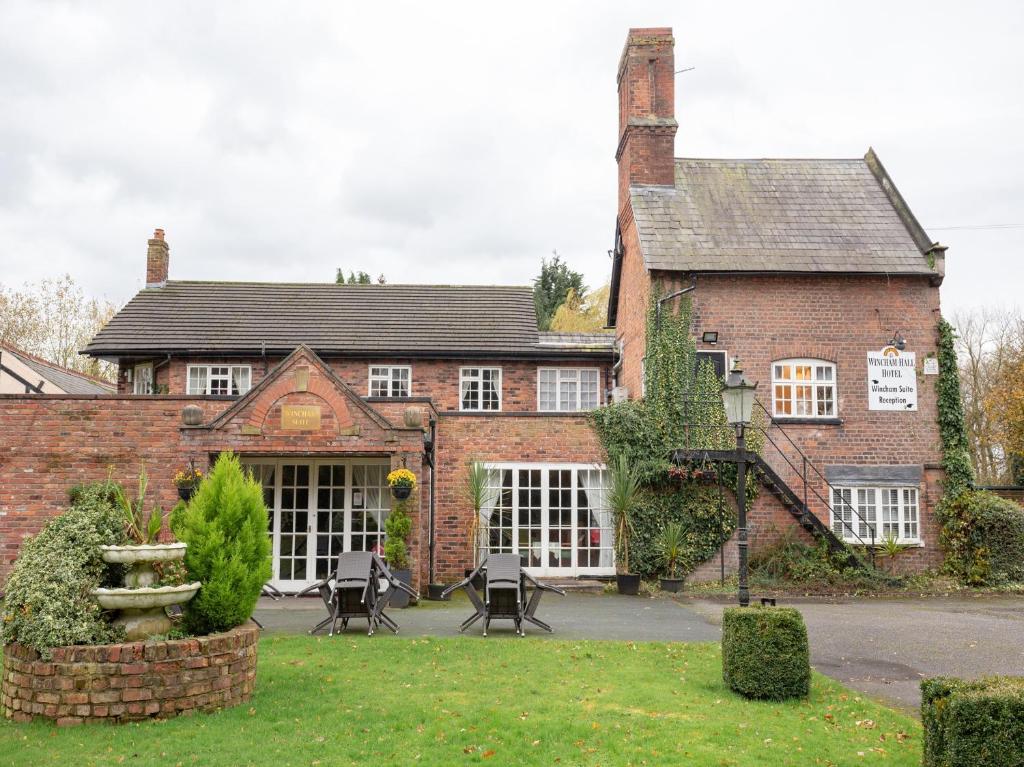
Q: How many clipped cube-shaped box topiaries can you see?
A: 2